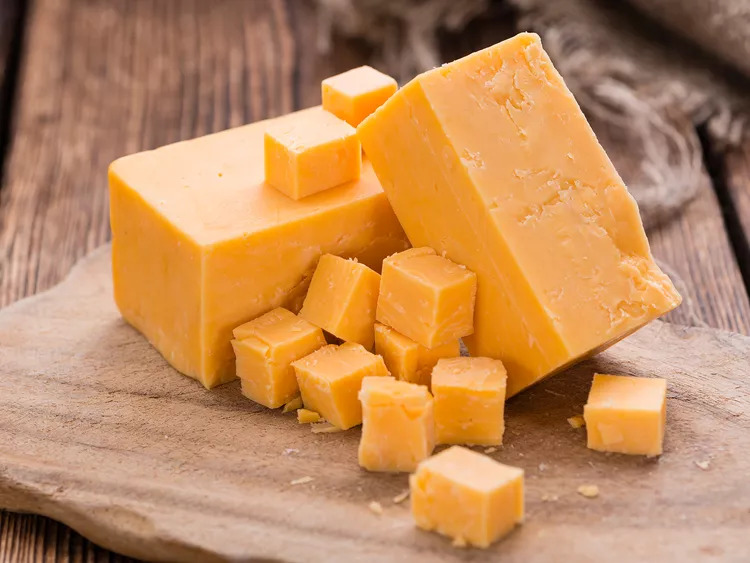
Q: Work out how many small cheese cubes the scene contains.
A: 11